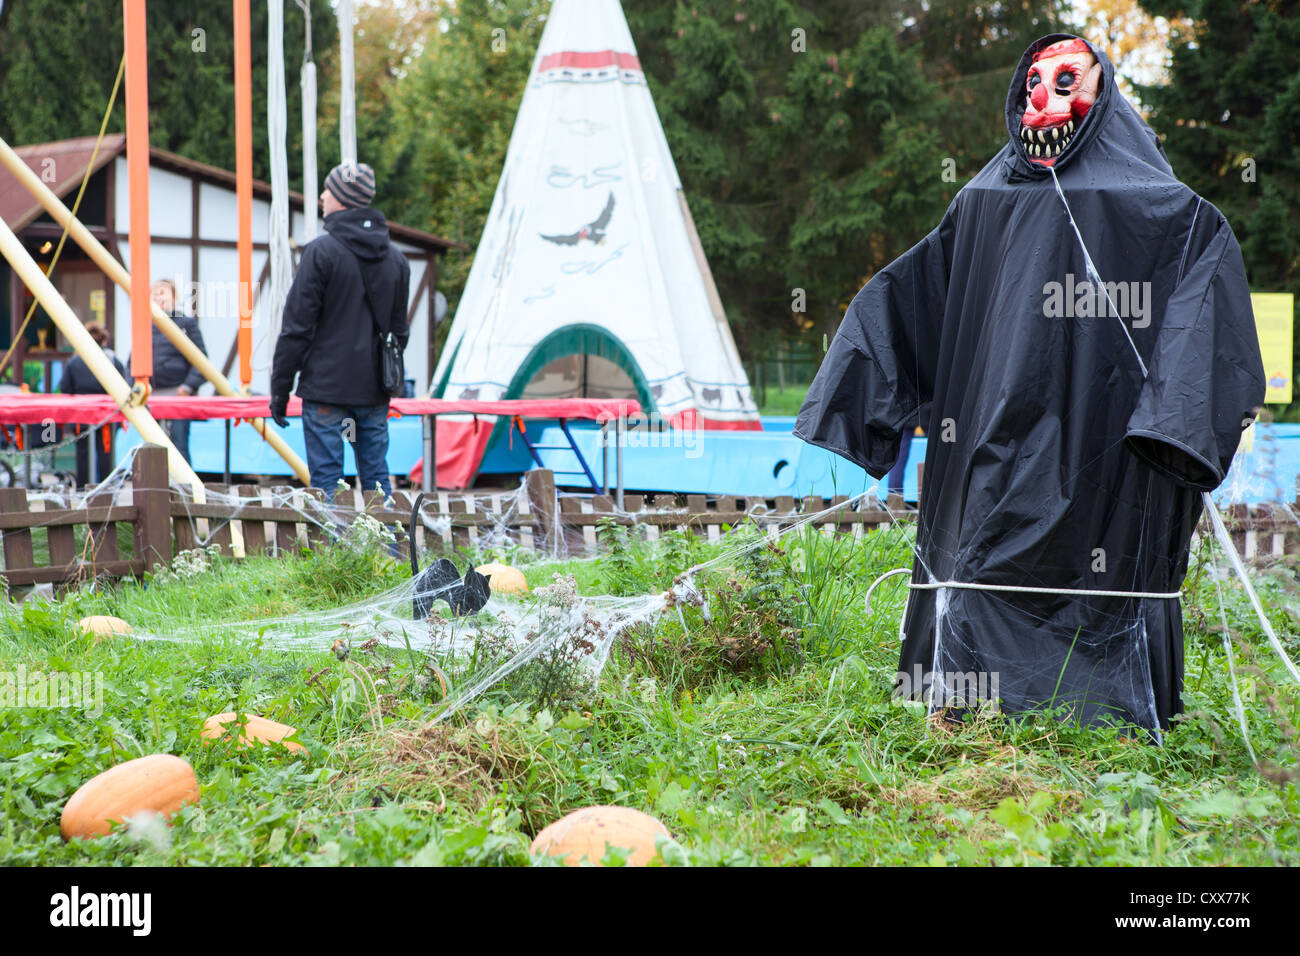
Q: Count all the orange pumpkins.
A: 5